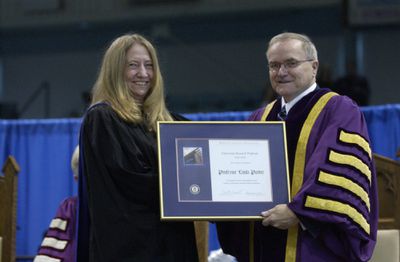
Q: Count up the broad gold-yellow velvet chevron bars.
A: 4